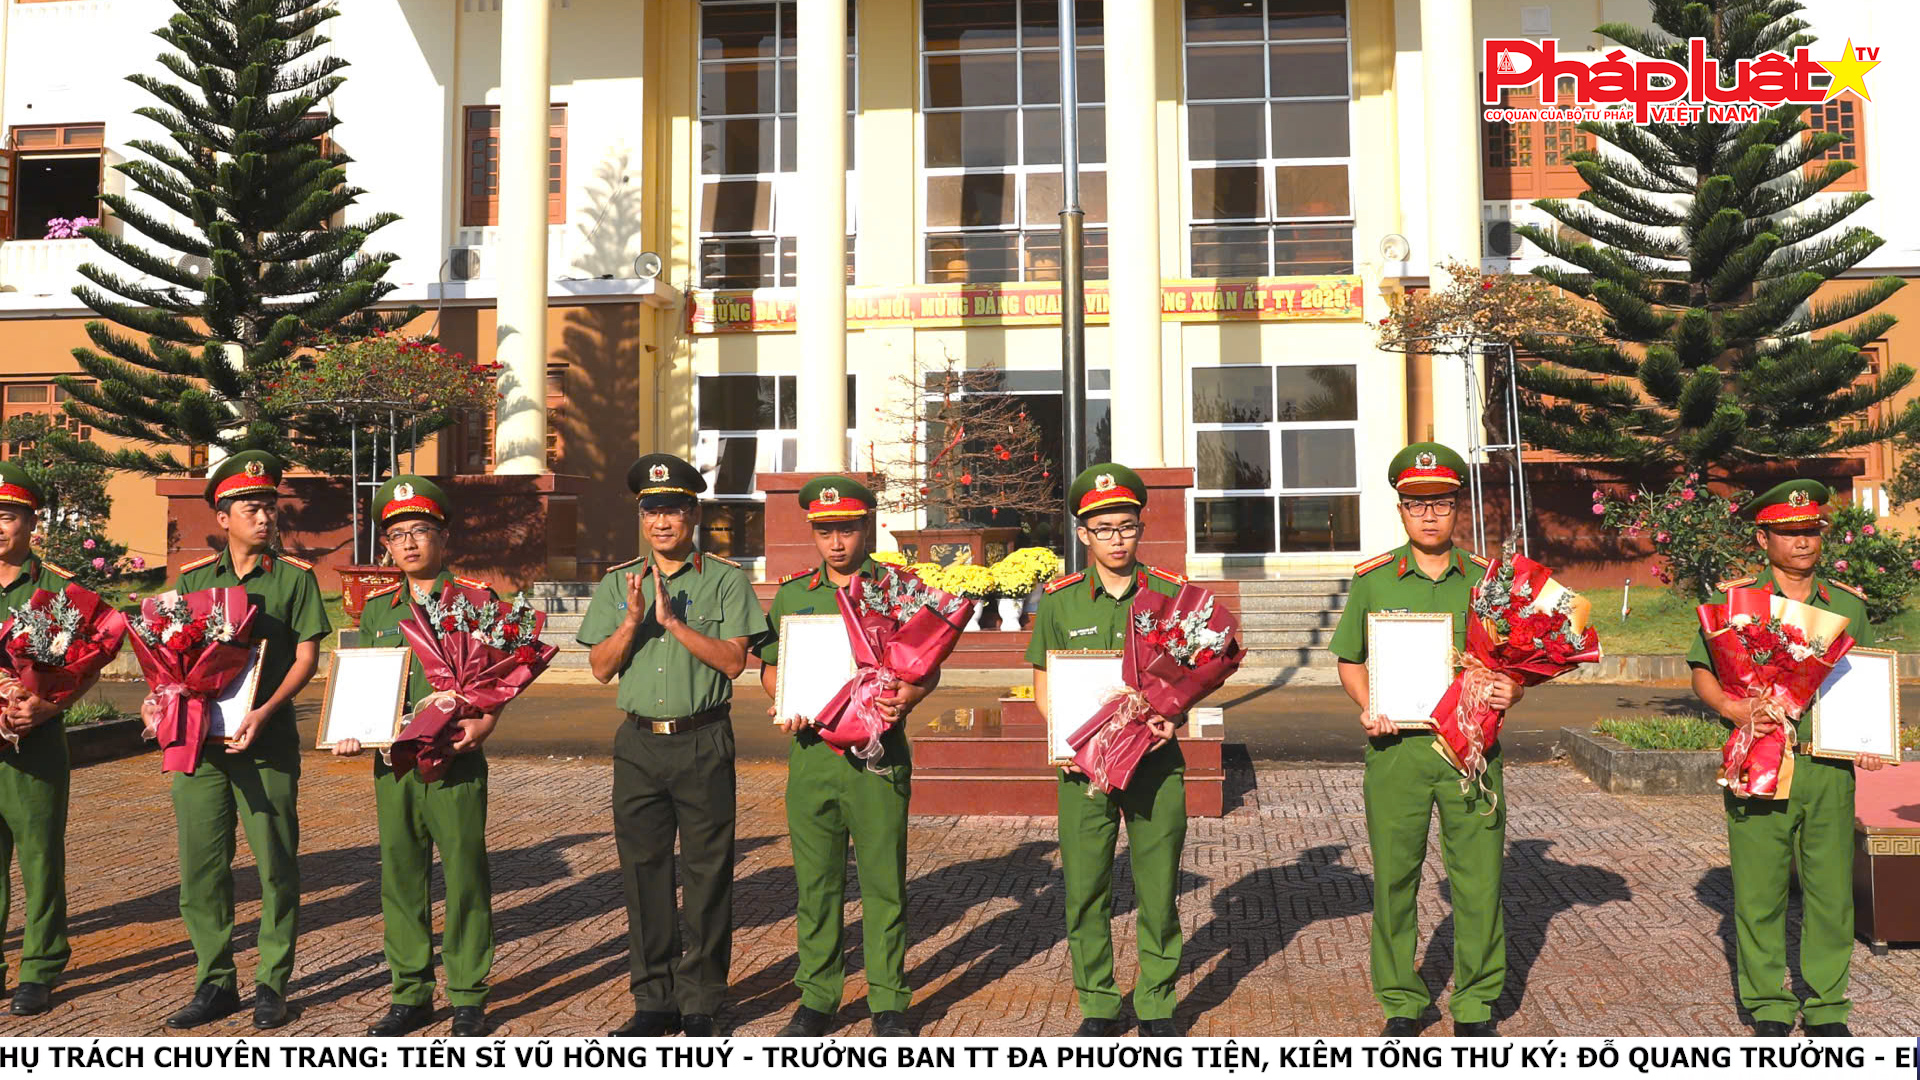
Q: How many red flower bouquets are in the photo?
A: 7